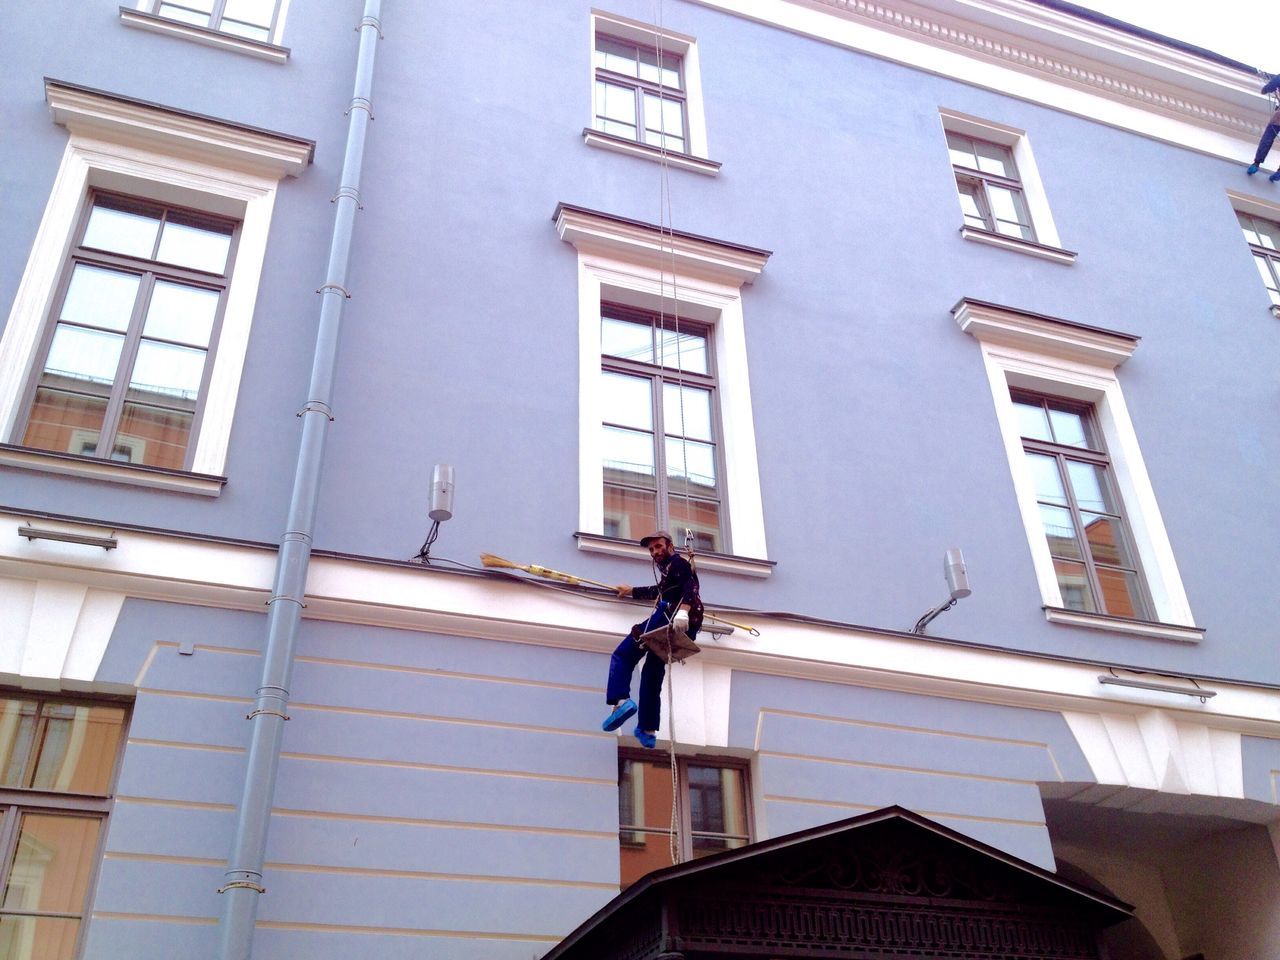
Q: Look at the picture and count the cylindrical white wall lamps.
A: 2